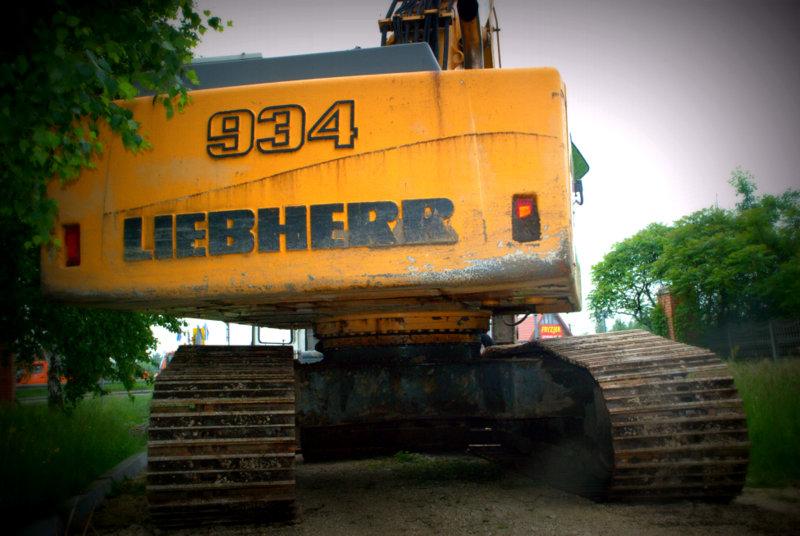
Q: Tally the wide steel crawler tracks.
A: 2